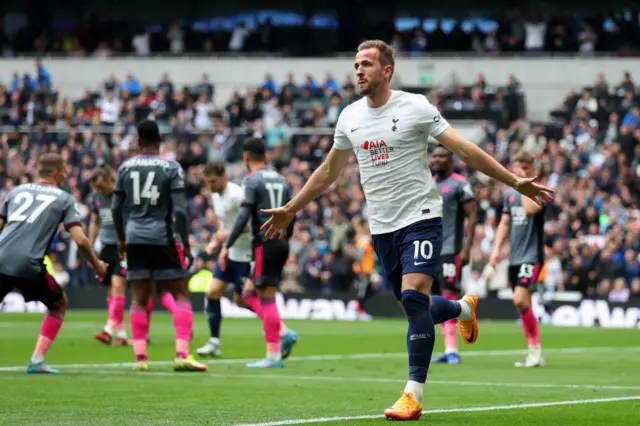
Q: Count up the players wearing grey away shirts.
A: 6